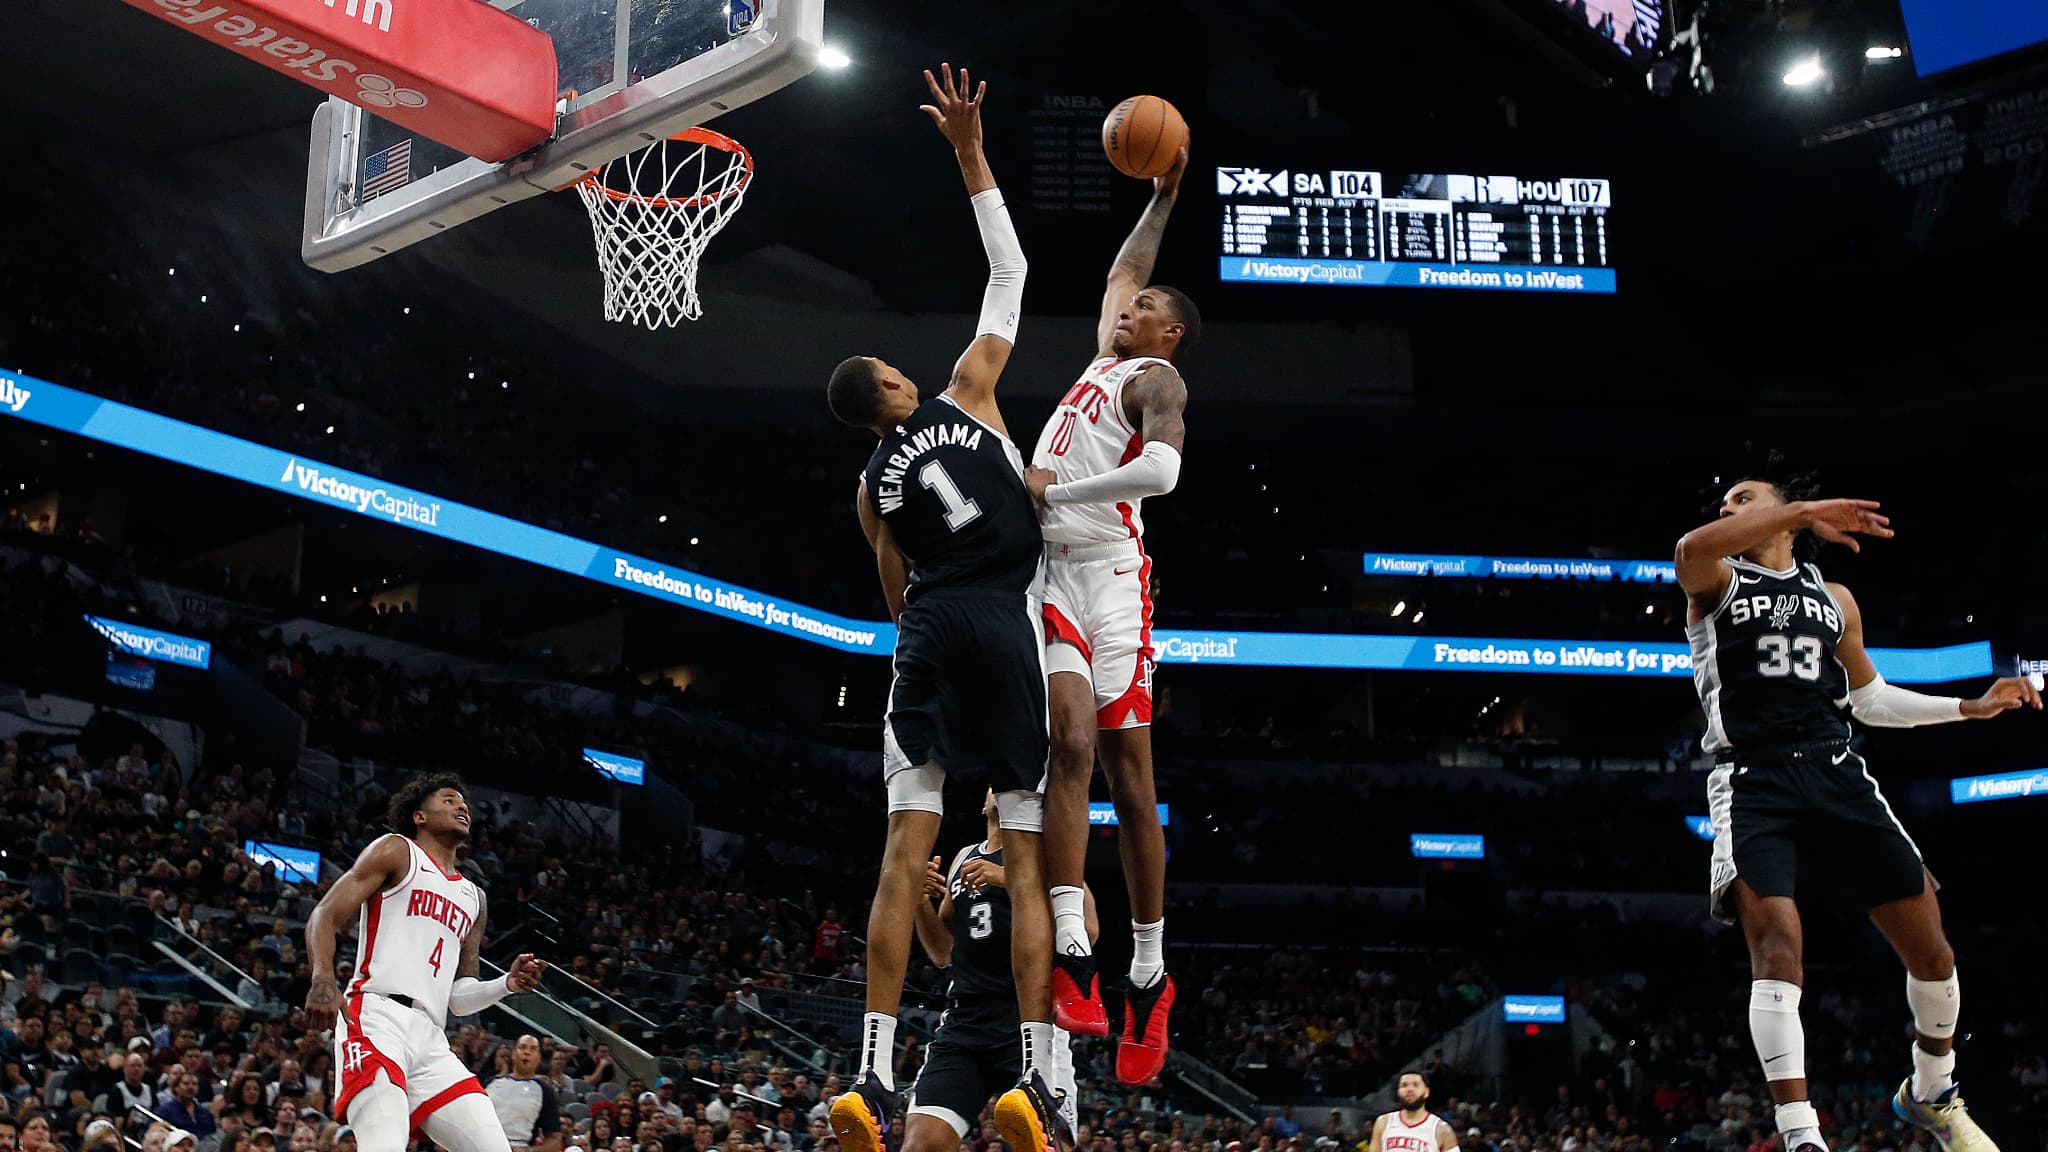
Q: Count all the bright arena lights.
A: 3